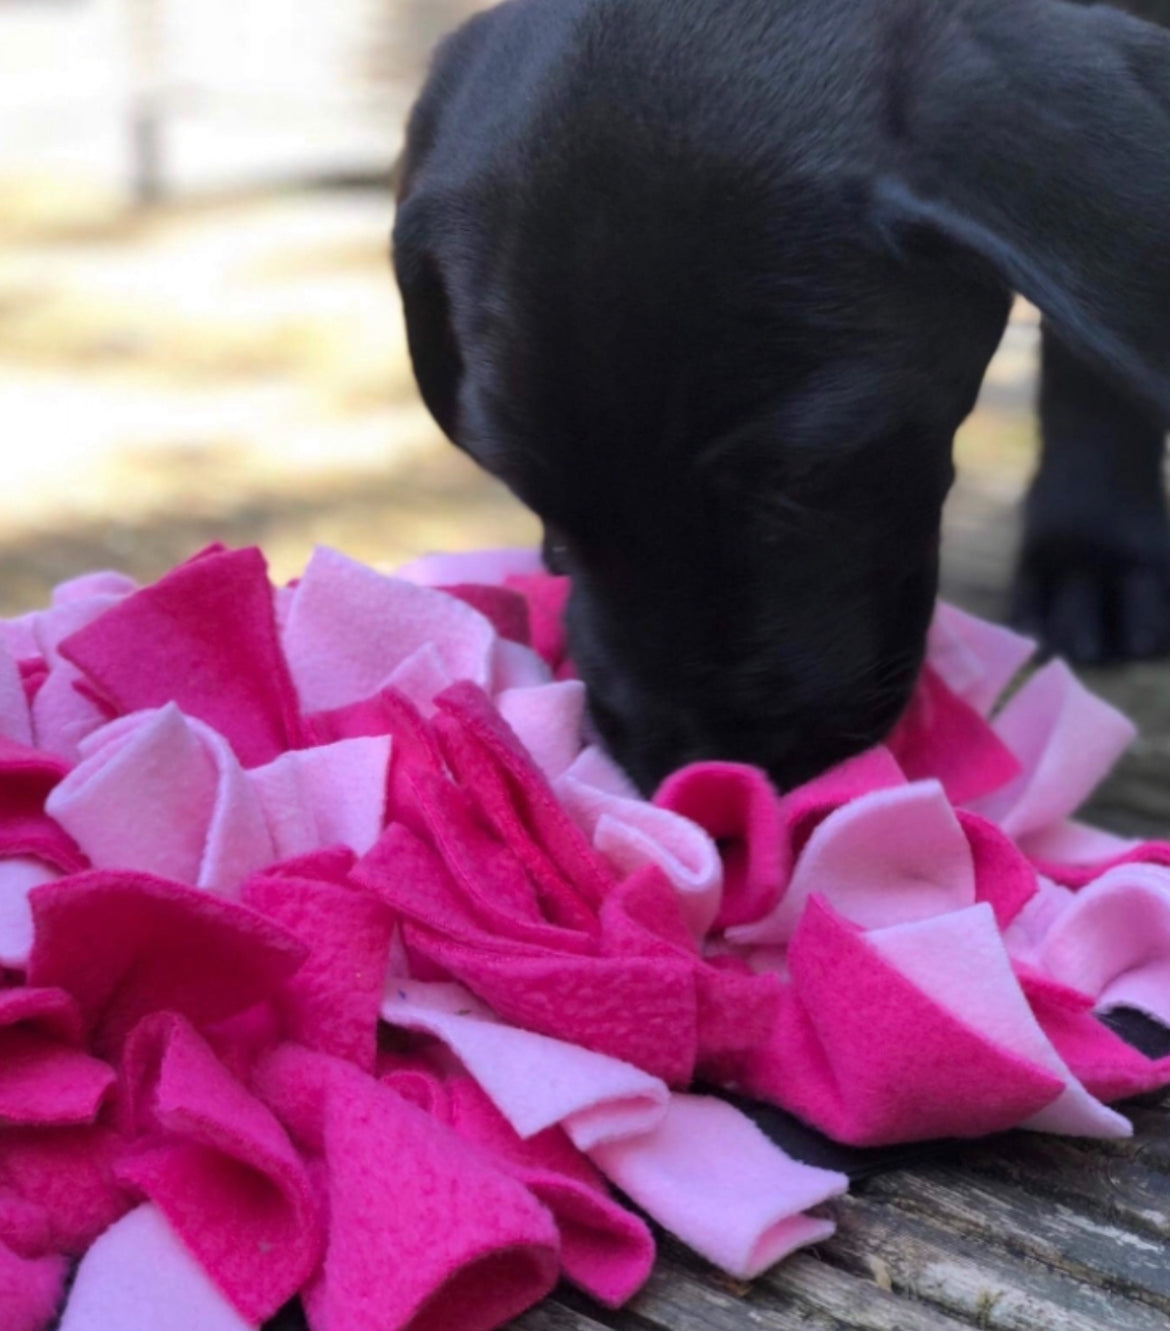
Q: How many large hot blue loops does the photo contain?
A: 0